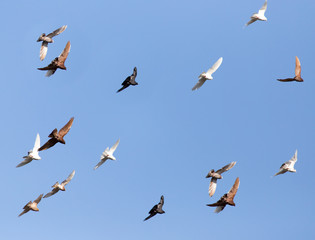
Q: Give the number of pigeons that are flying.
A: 15